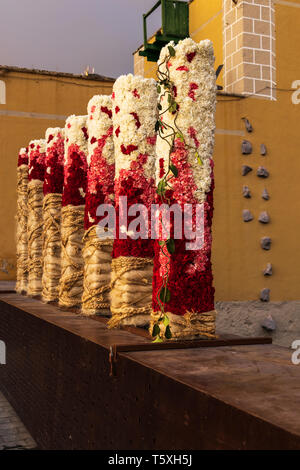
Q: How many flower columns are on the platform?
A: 7